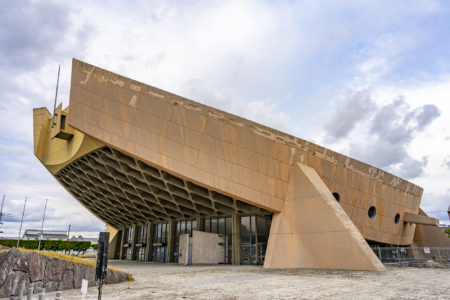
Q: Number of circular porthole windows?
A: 3